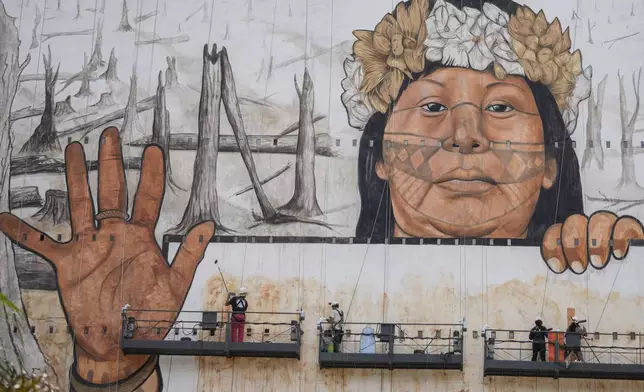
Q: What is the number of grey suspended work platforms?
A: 3